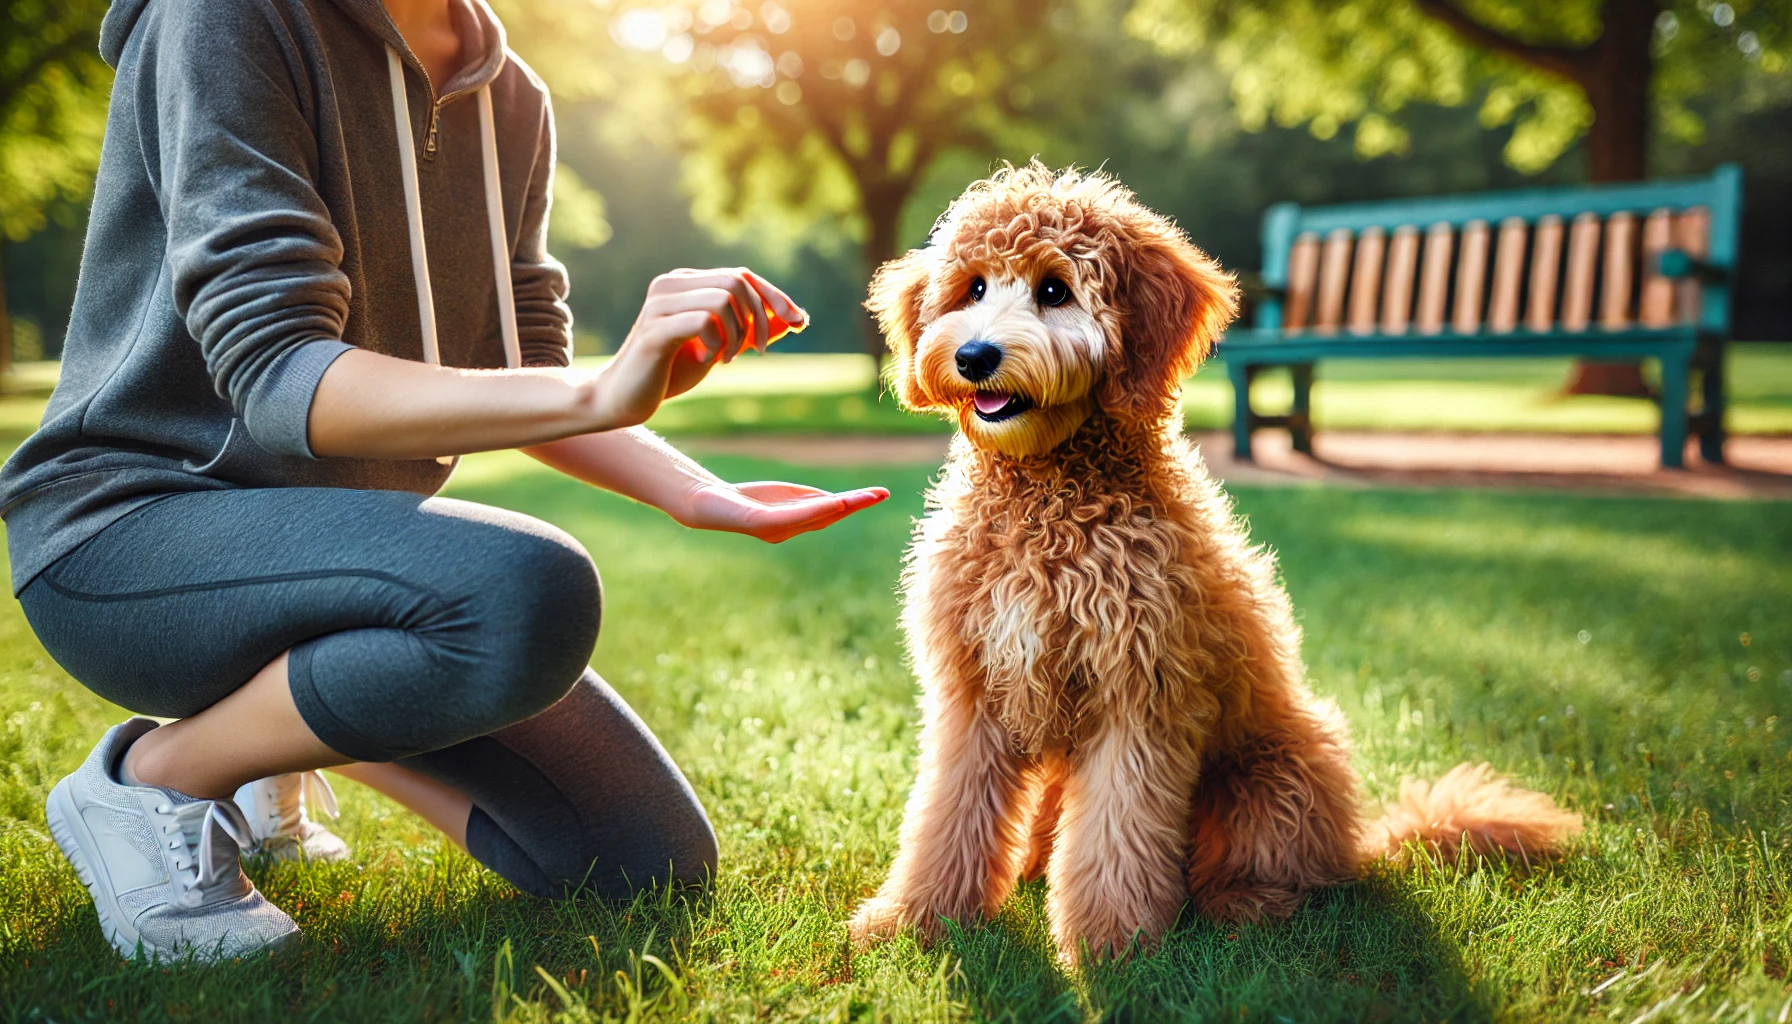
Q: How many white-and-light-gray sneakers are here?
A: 2